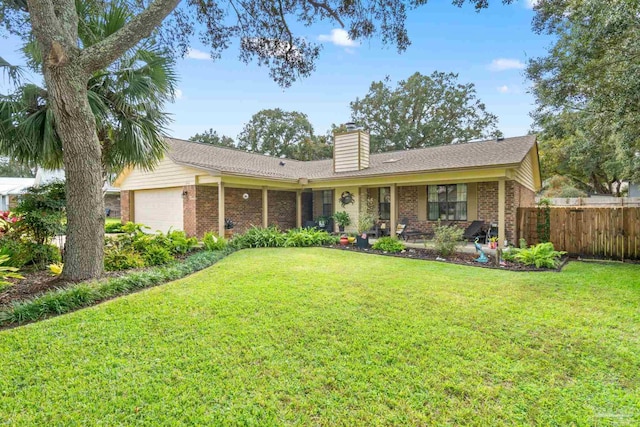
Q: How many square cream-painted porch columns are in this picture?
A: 5